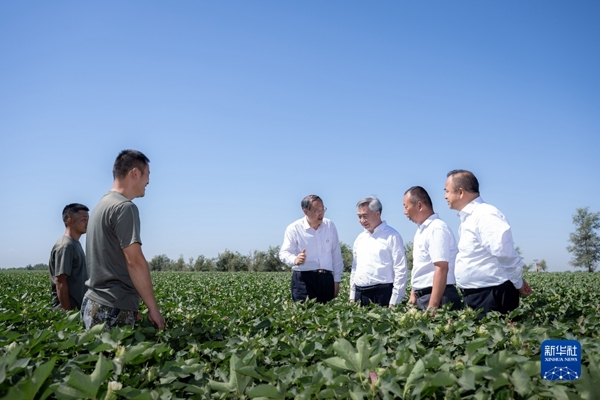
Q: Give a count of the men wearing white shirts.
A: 4